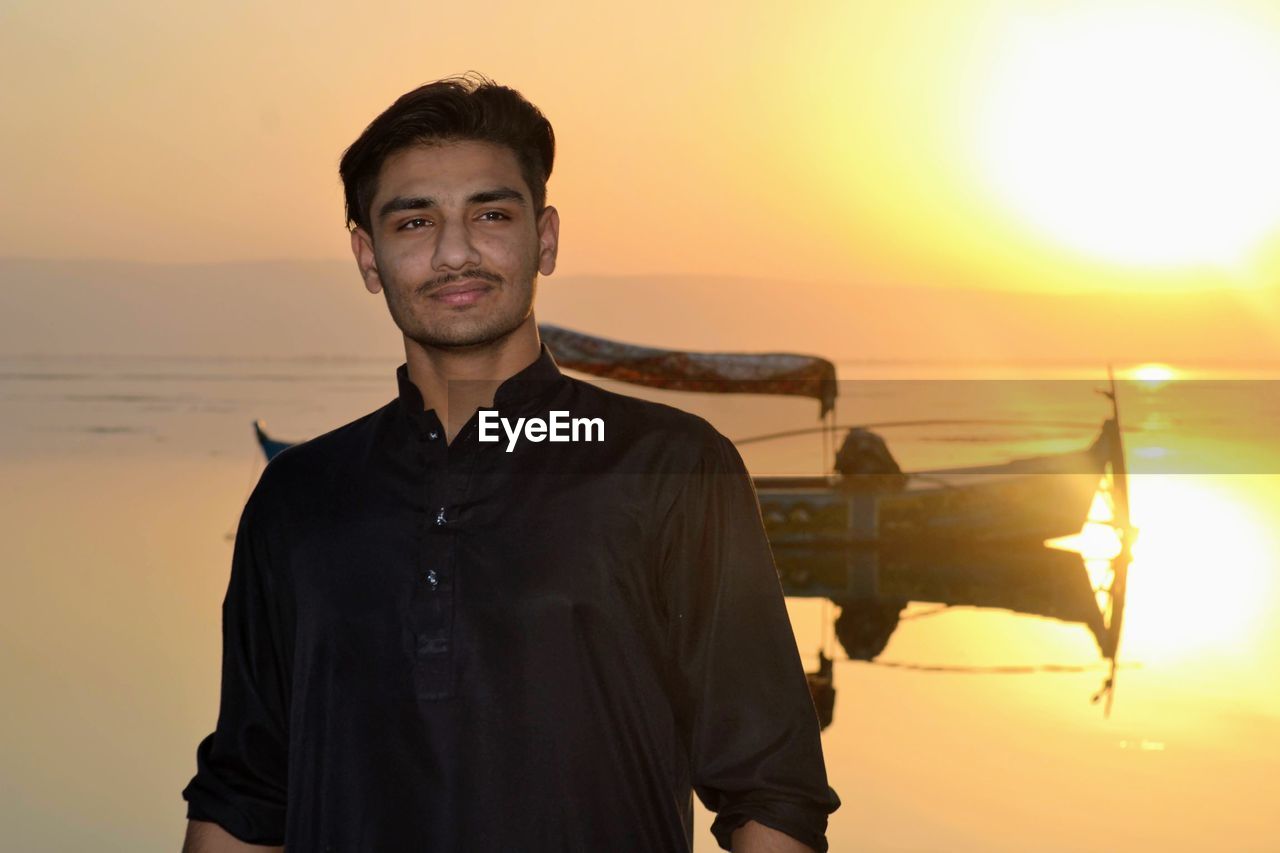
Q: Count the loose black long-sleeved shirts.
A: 1